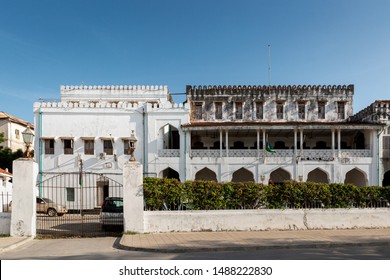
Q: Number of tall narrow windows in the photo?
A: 8